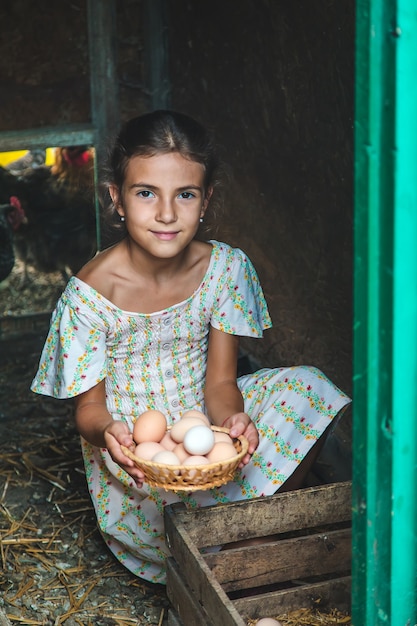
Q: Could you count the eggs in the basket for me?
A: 11